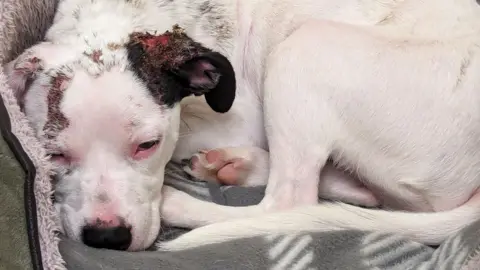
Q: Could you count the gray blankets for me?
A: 1